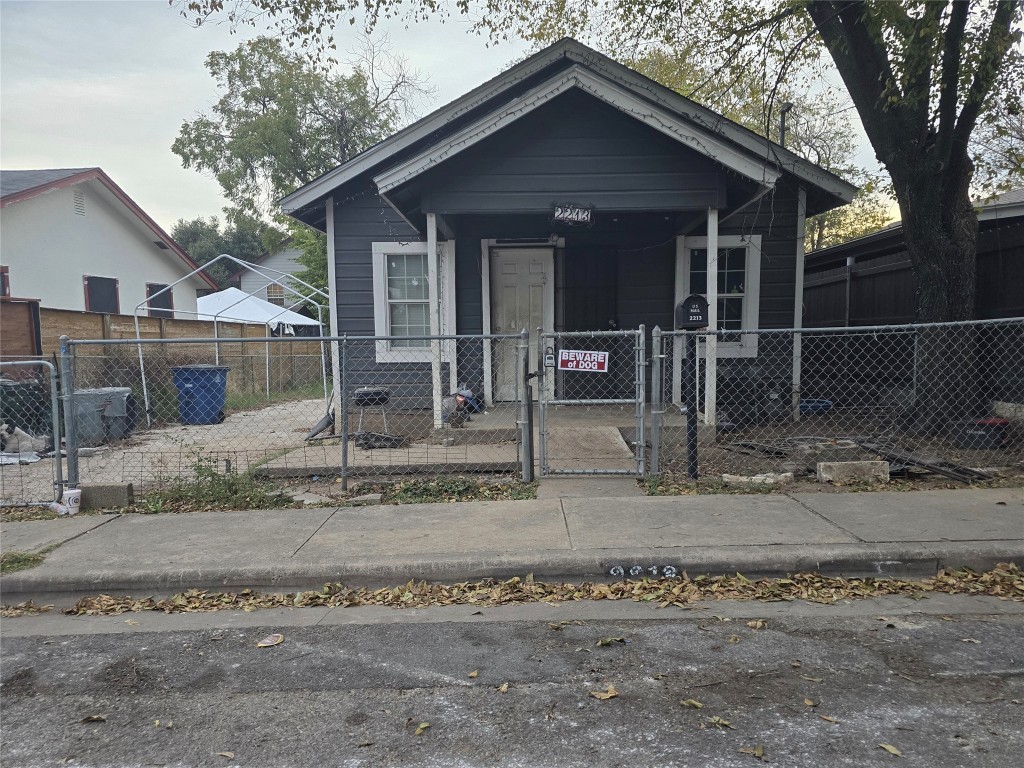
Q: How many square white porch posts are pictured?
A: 2